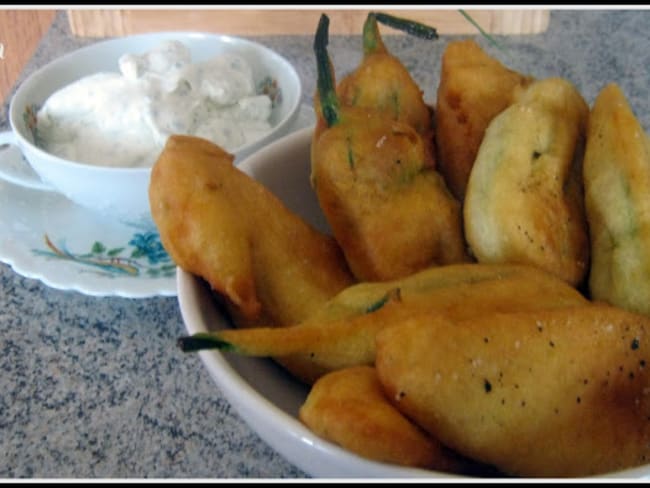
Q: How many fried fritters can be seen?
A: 9